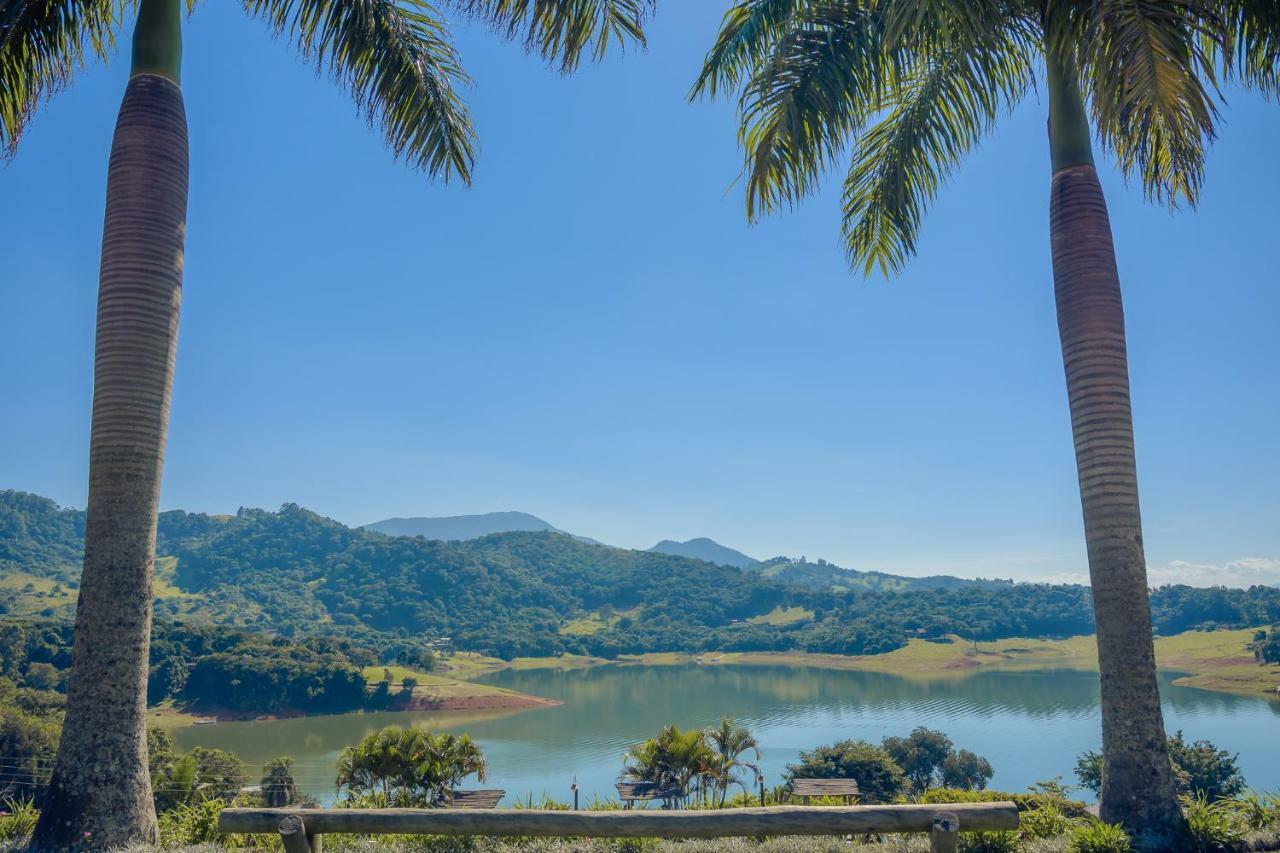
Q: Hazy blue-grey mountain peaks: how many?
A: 2